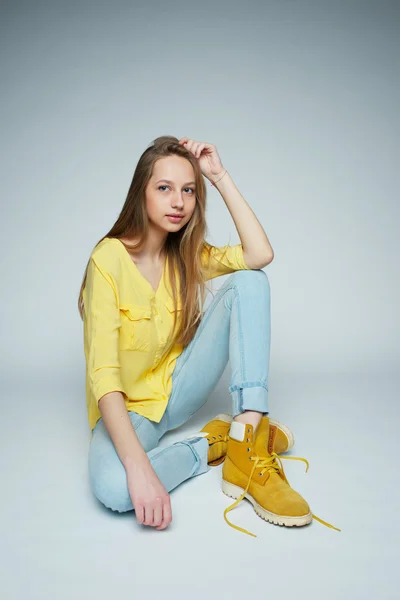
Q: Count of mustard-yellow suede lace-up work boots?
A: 2